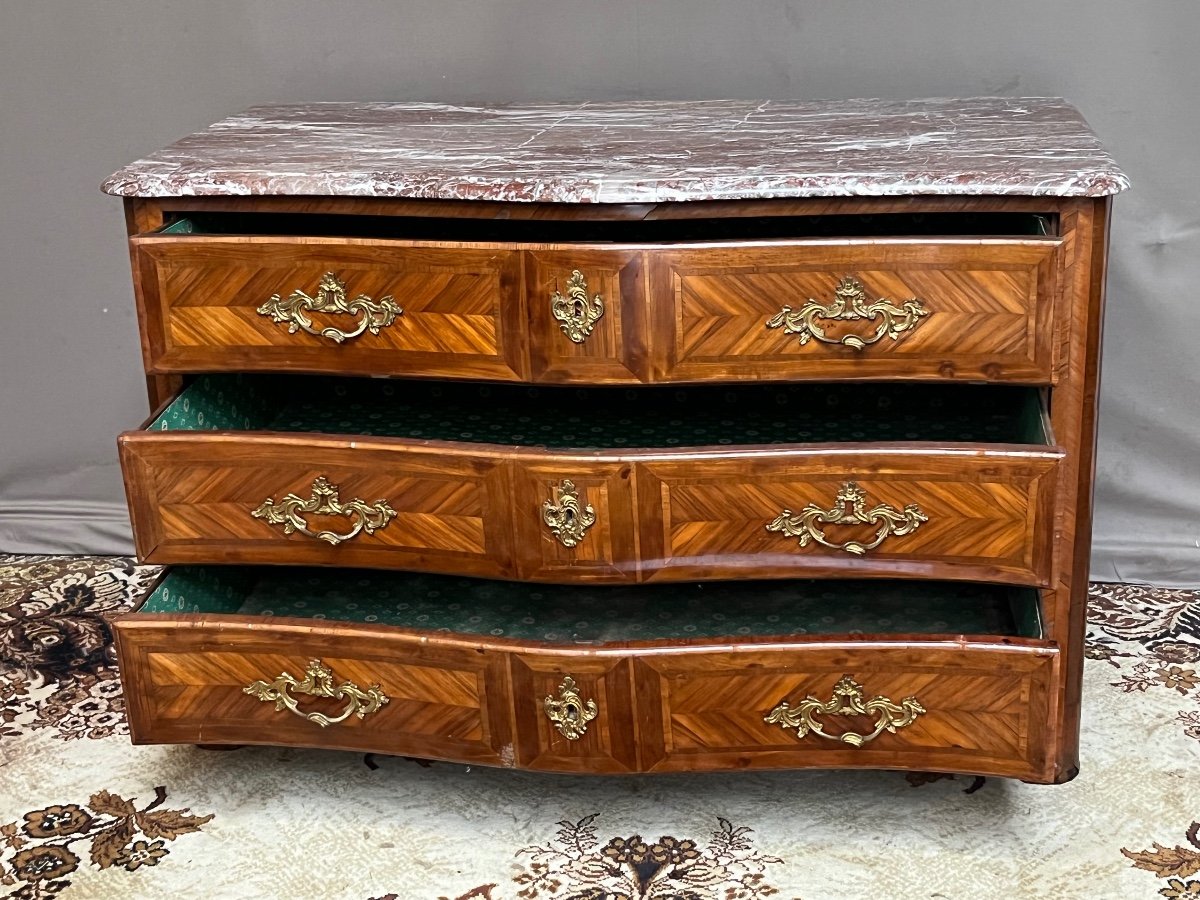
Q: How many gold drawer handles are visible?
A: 6